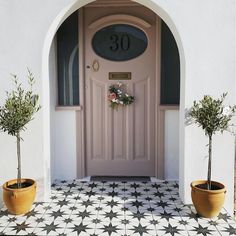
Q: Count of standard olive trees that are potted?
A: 2